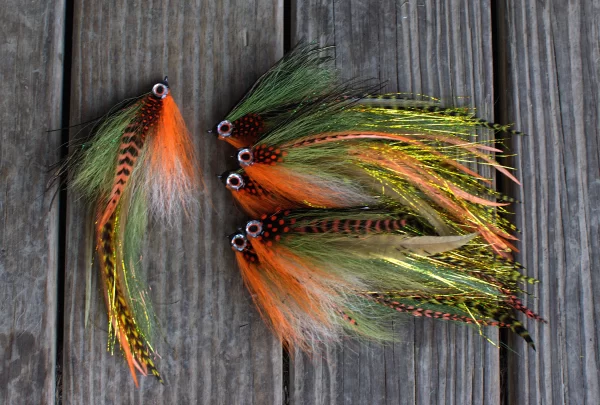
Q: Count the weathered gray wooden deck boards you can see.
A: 4